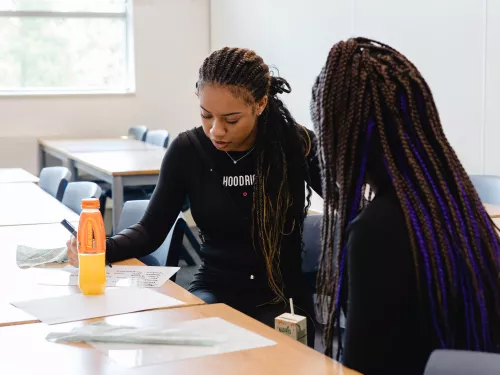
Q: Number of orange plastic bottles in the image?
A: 1